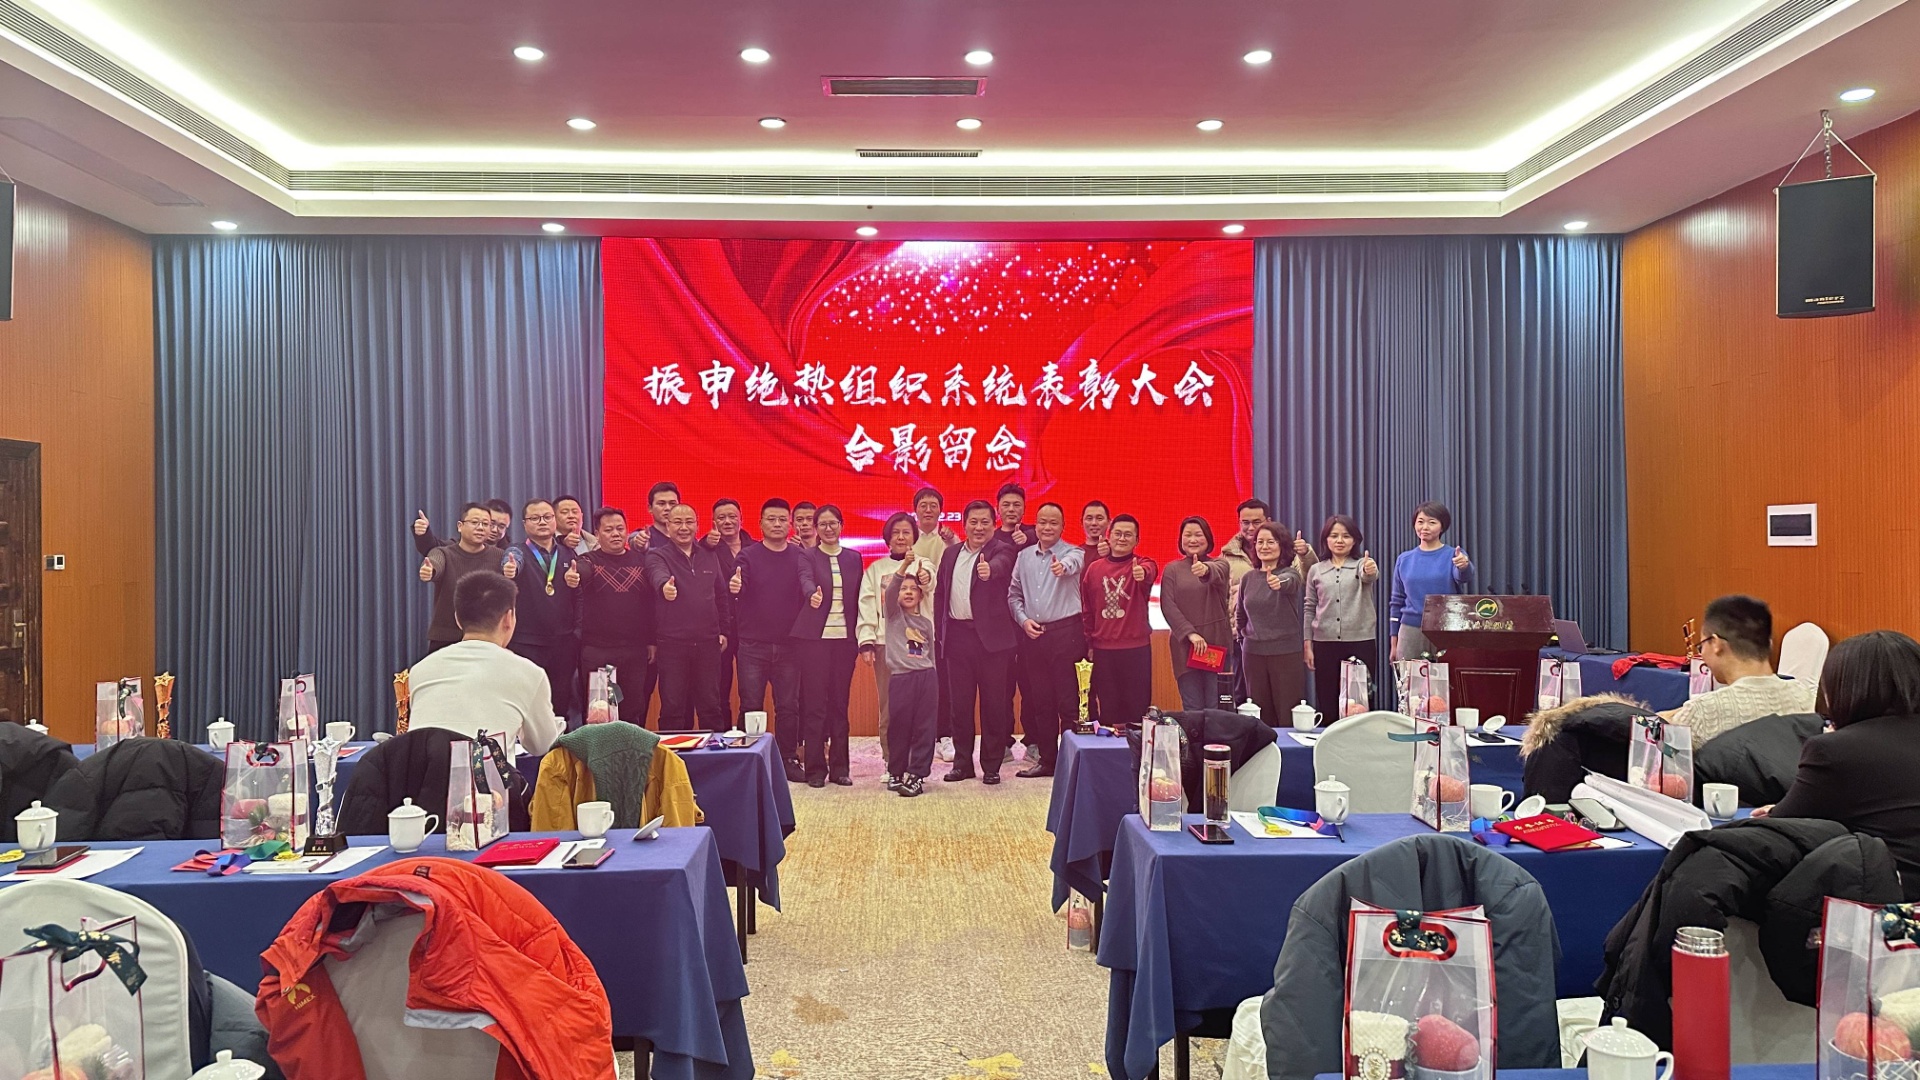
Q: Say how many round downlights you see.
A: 14